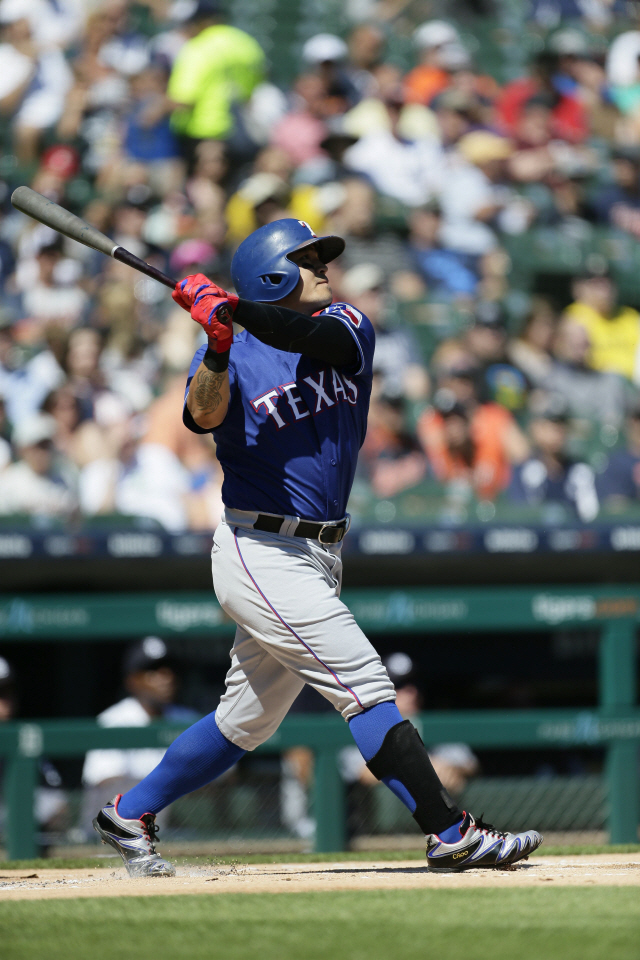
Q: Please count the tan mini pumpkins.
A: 0